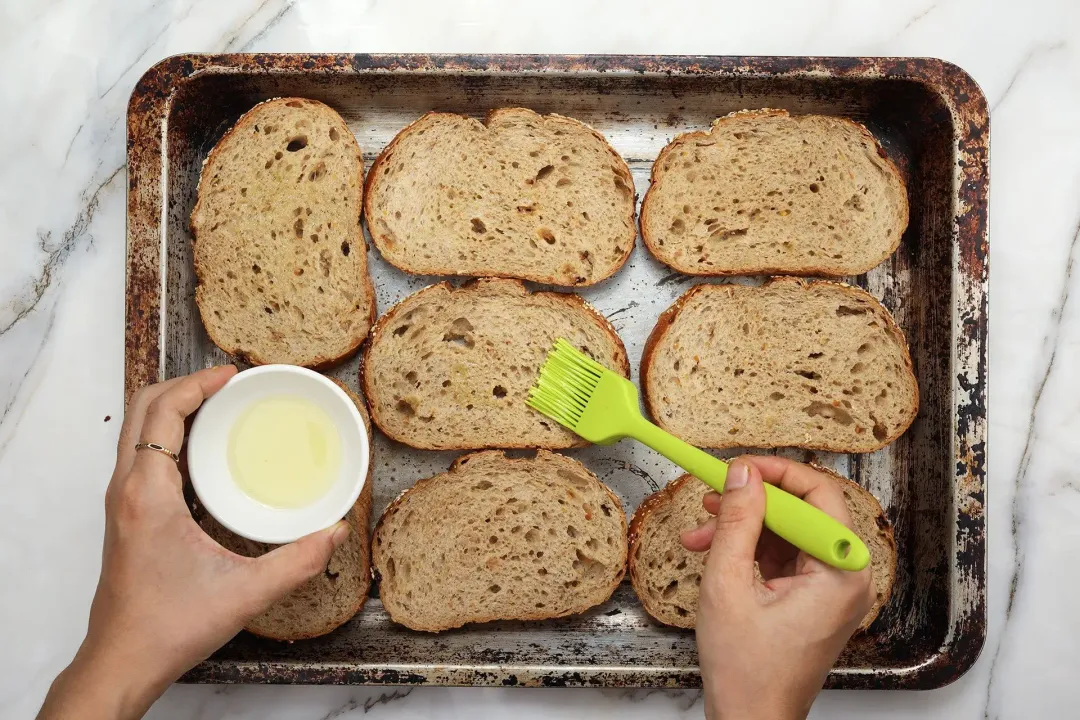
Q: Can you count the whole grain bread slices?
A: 8